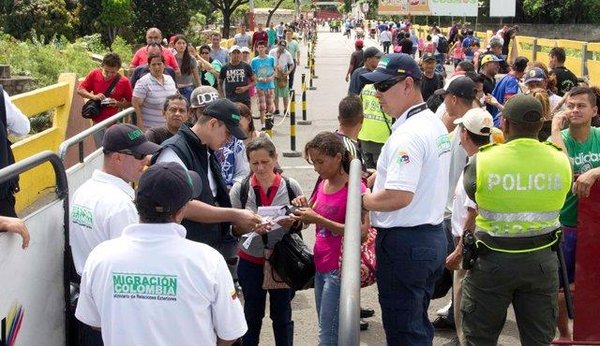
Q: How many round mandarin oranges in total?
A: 0